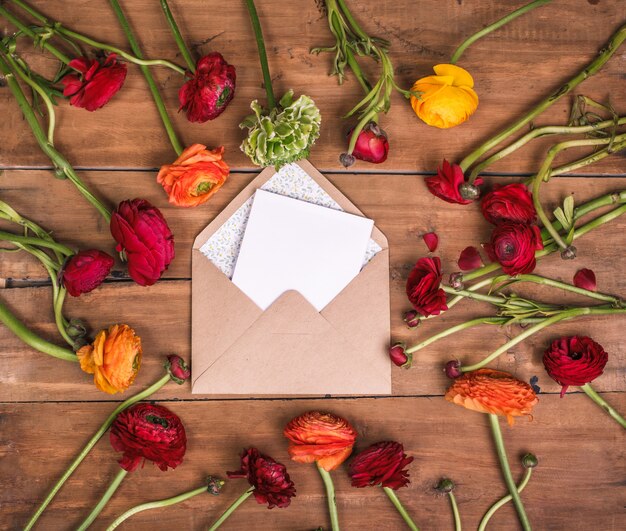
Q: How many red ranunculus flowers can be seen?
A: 13